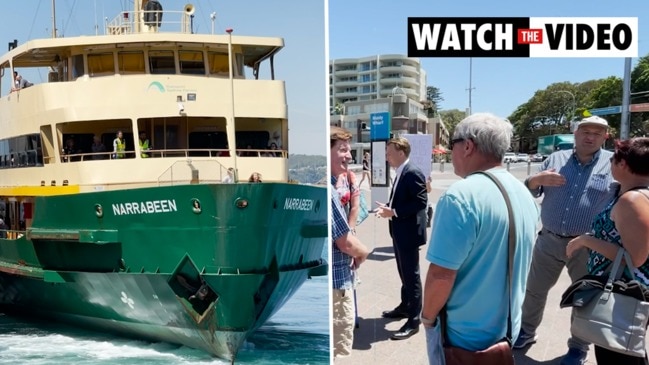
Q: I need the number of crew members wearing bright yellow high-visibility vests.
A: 2